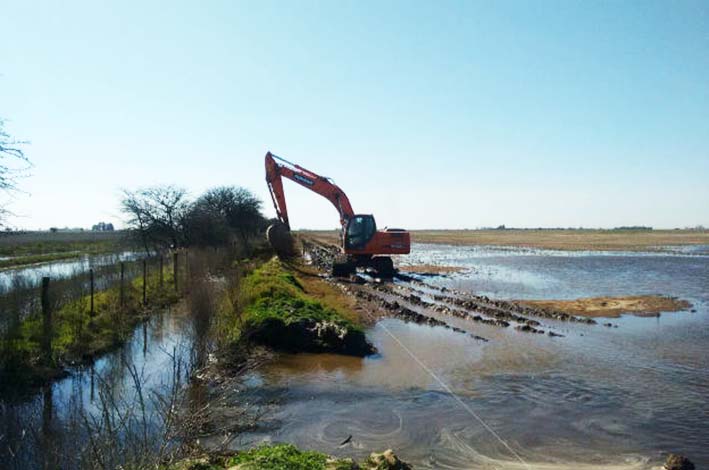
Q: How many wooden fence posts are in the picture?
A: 6